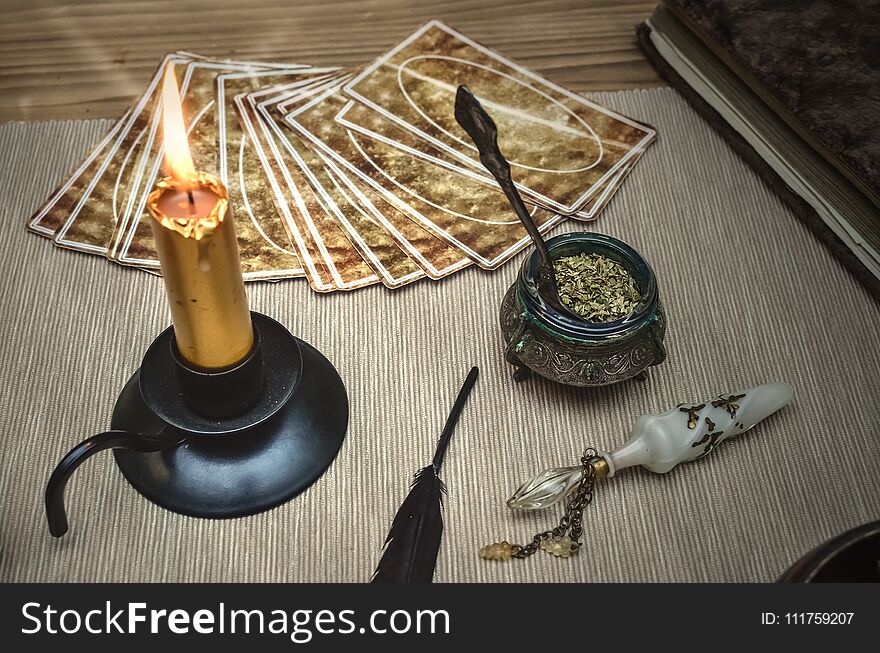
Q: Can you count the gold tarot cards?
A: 12